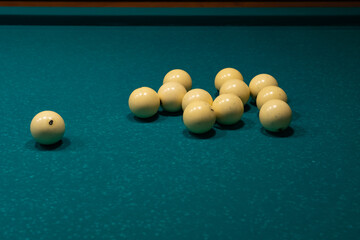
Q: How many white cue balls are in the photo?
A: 12